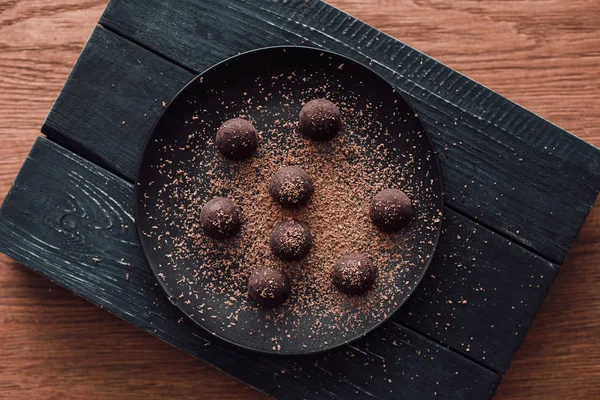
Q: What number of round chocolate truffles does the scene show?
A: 8